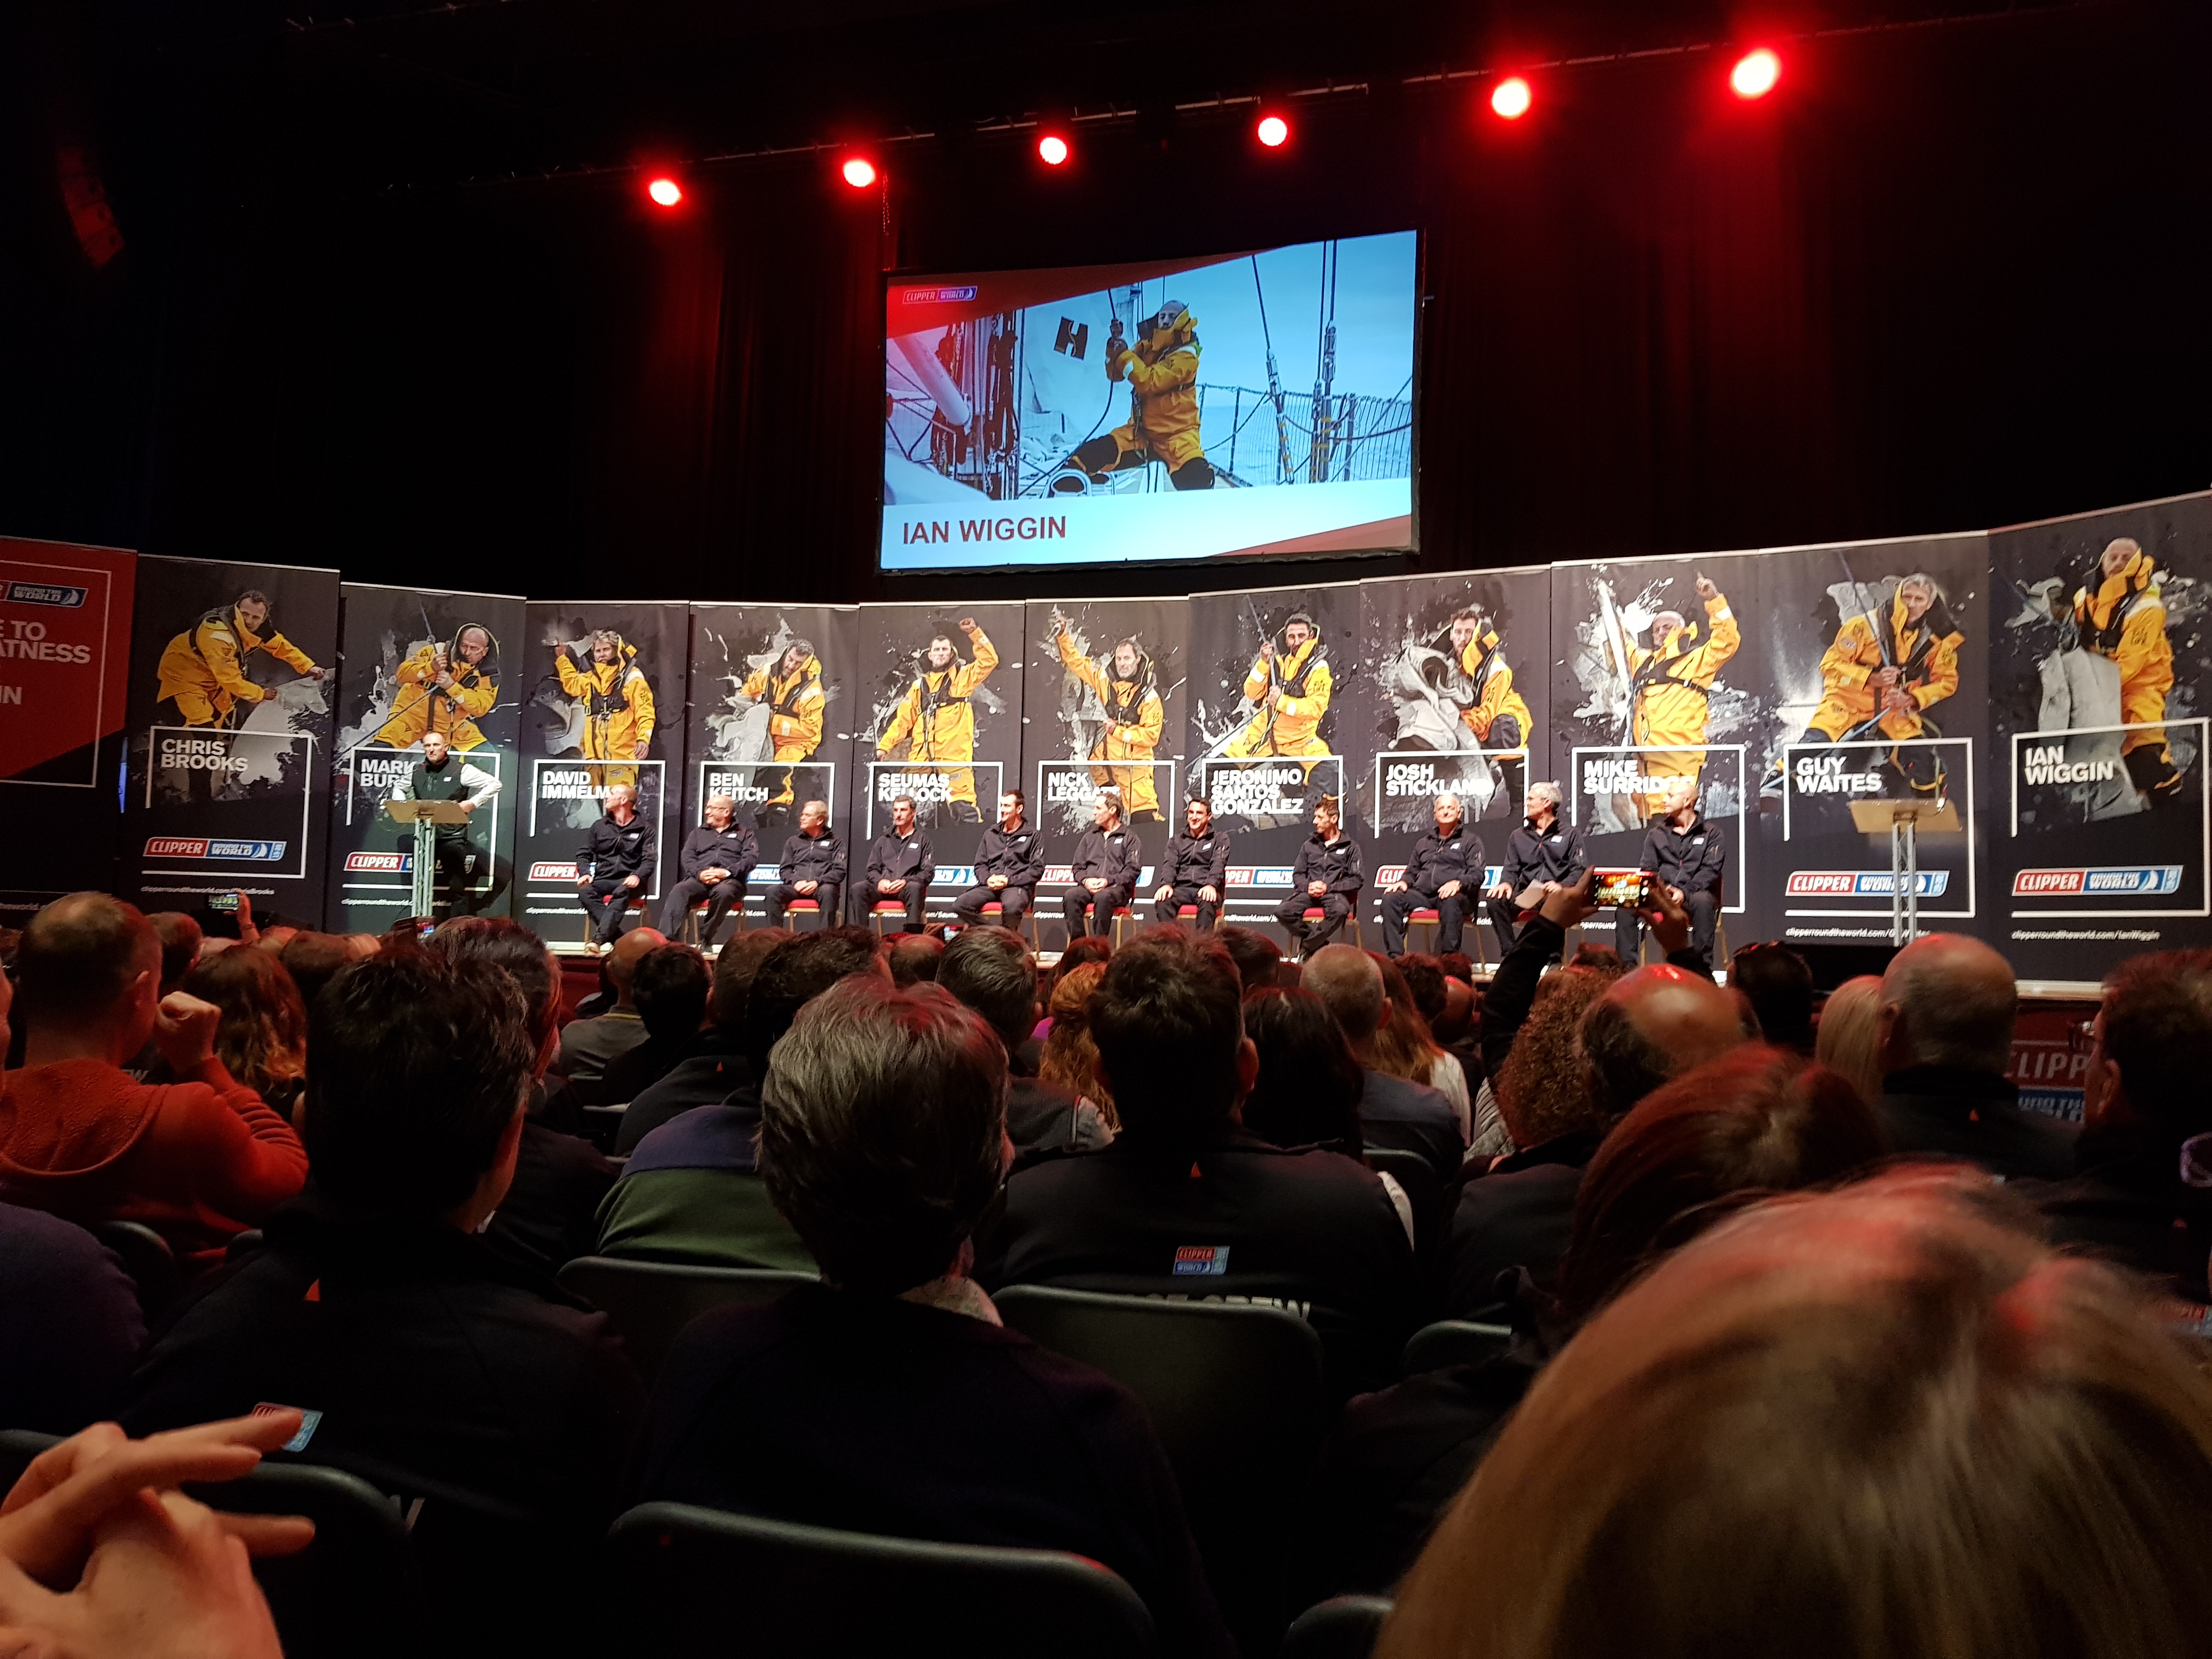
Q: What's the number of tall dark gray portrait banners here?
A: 11